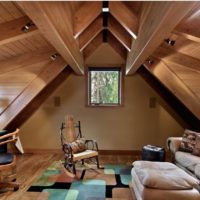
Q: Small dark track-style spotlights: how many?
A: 4